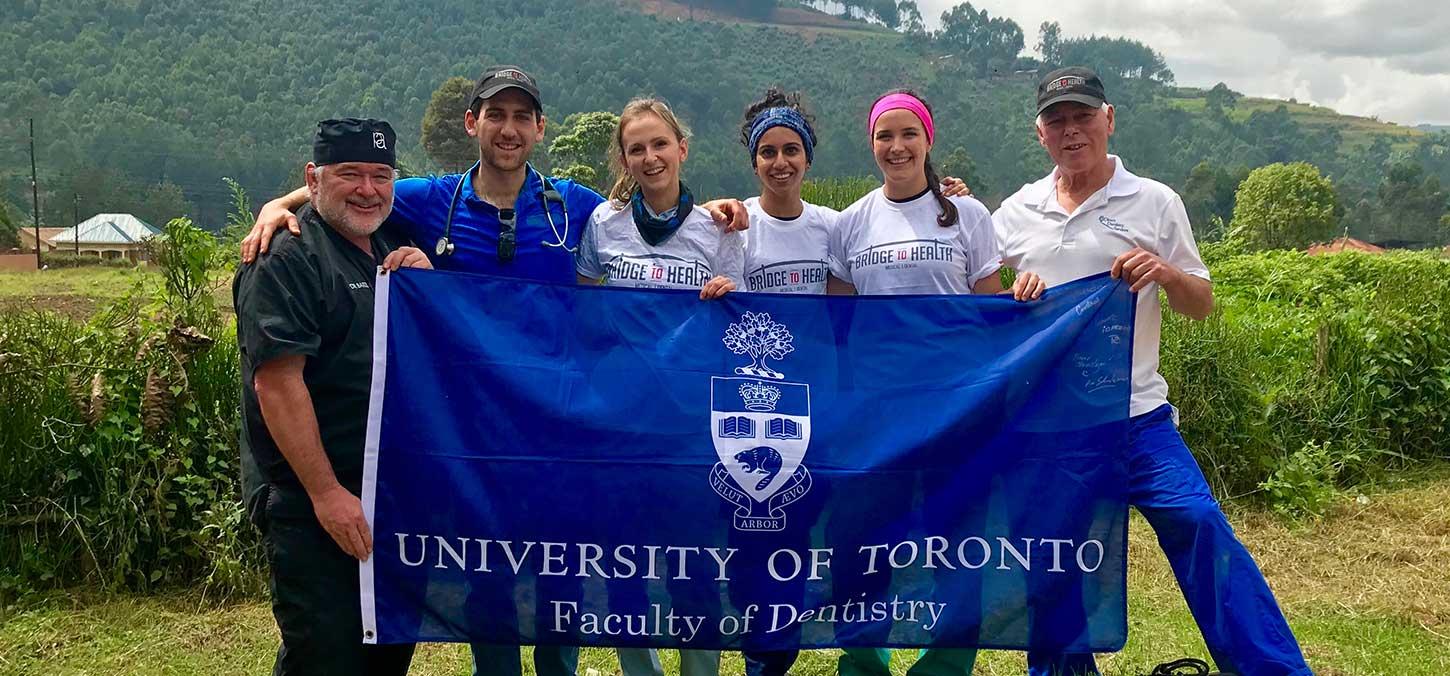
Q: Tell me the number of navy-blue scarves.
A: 1